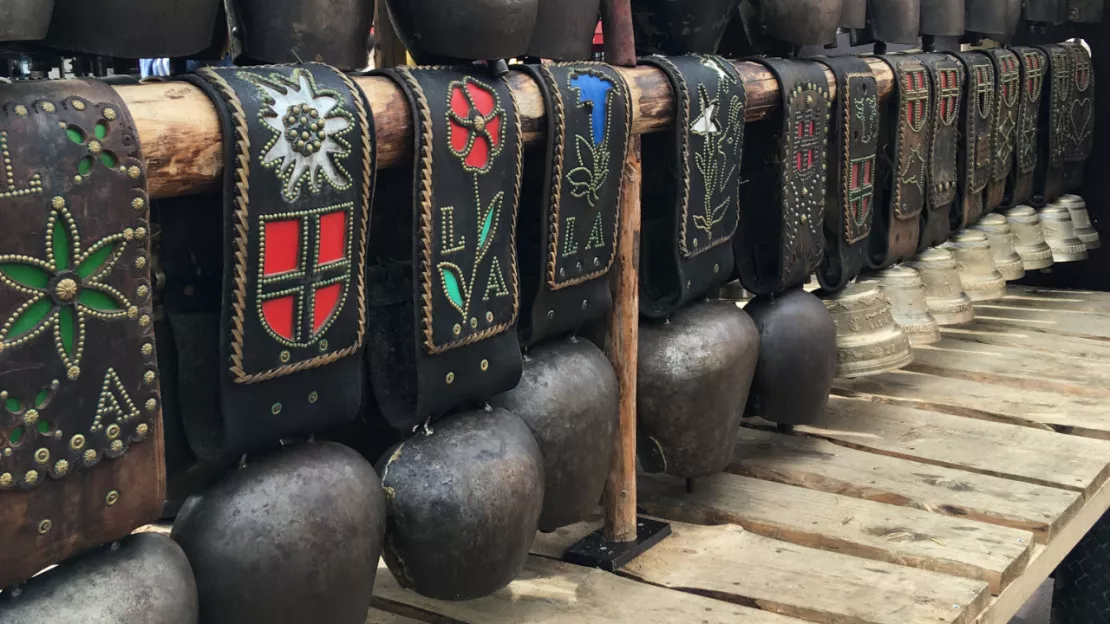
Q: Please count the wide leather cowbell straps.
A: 14